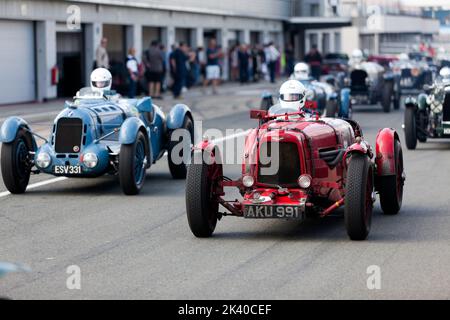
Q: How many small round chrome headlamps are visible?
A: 4